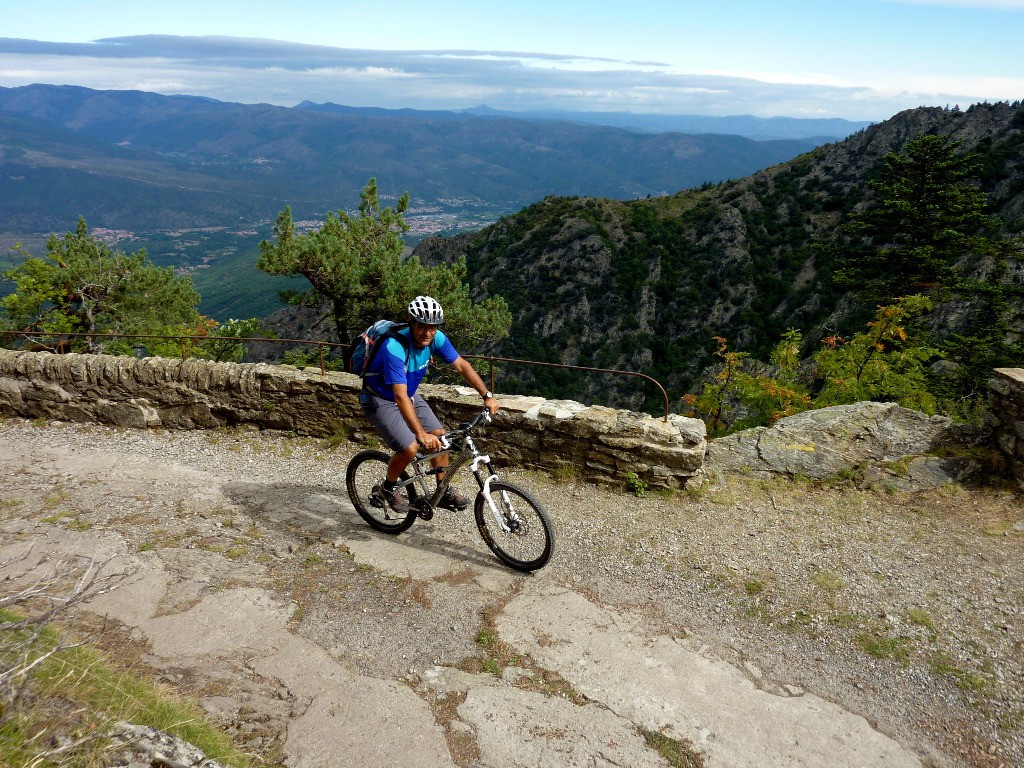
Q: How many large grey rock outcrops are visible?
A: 1